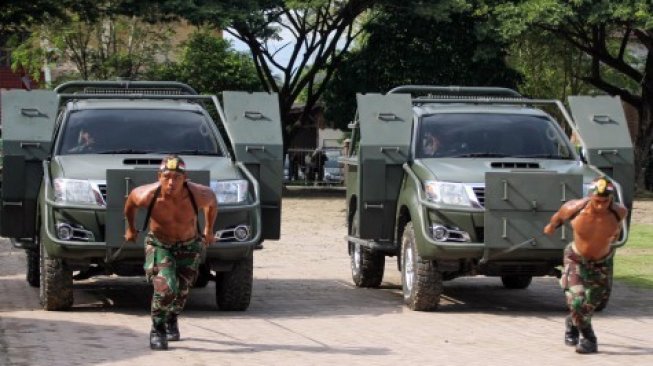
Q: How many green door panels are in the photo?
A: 4